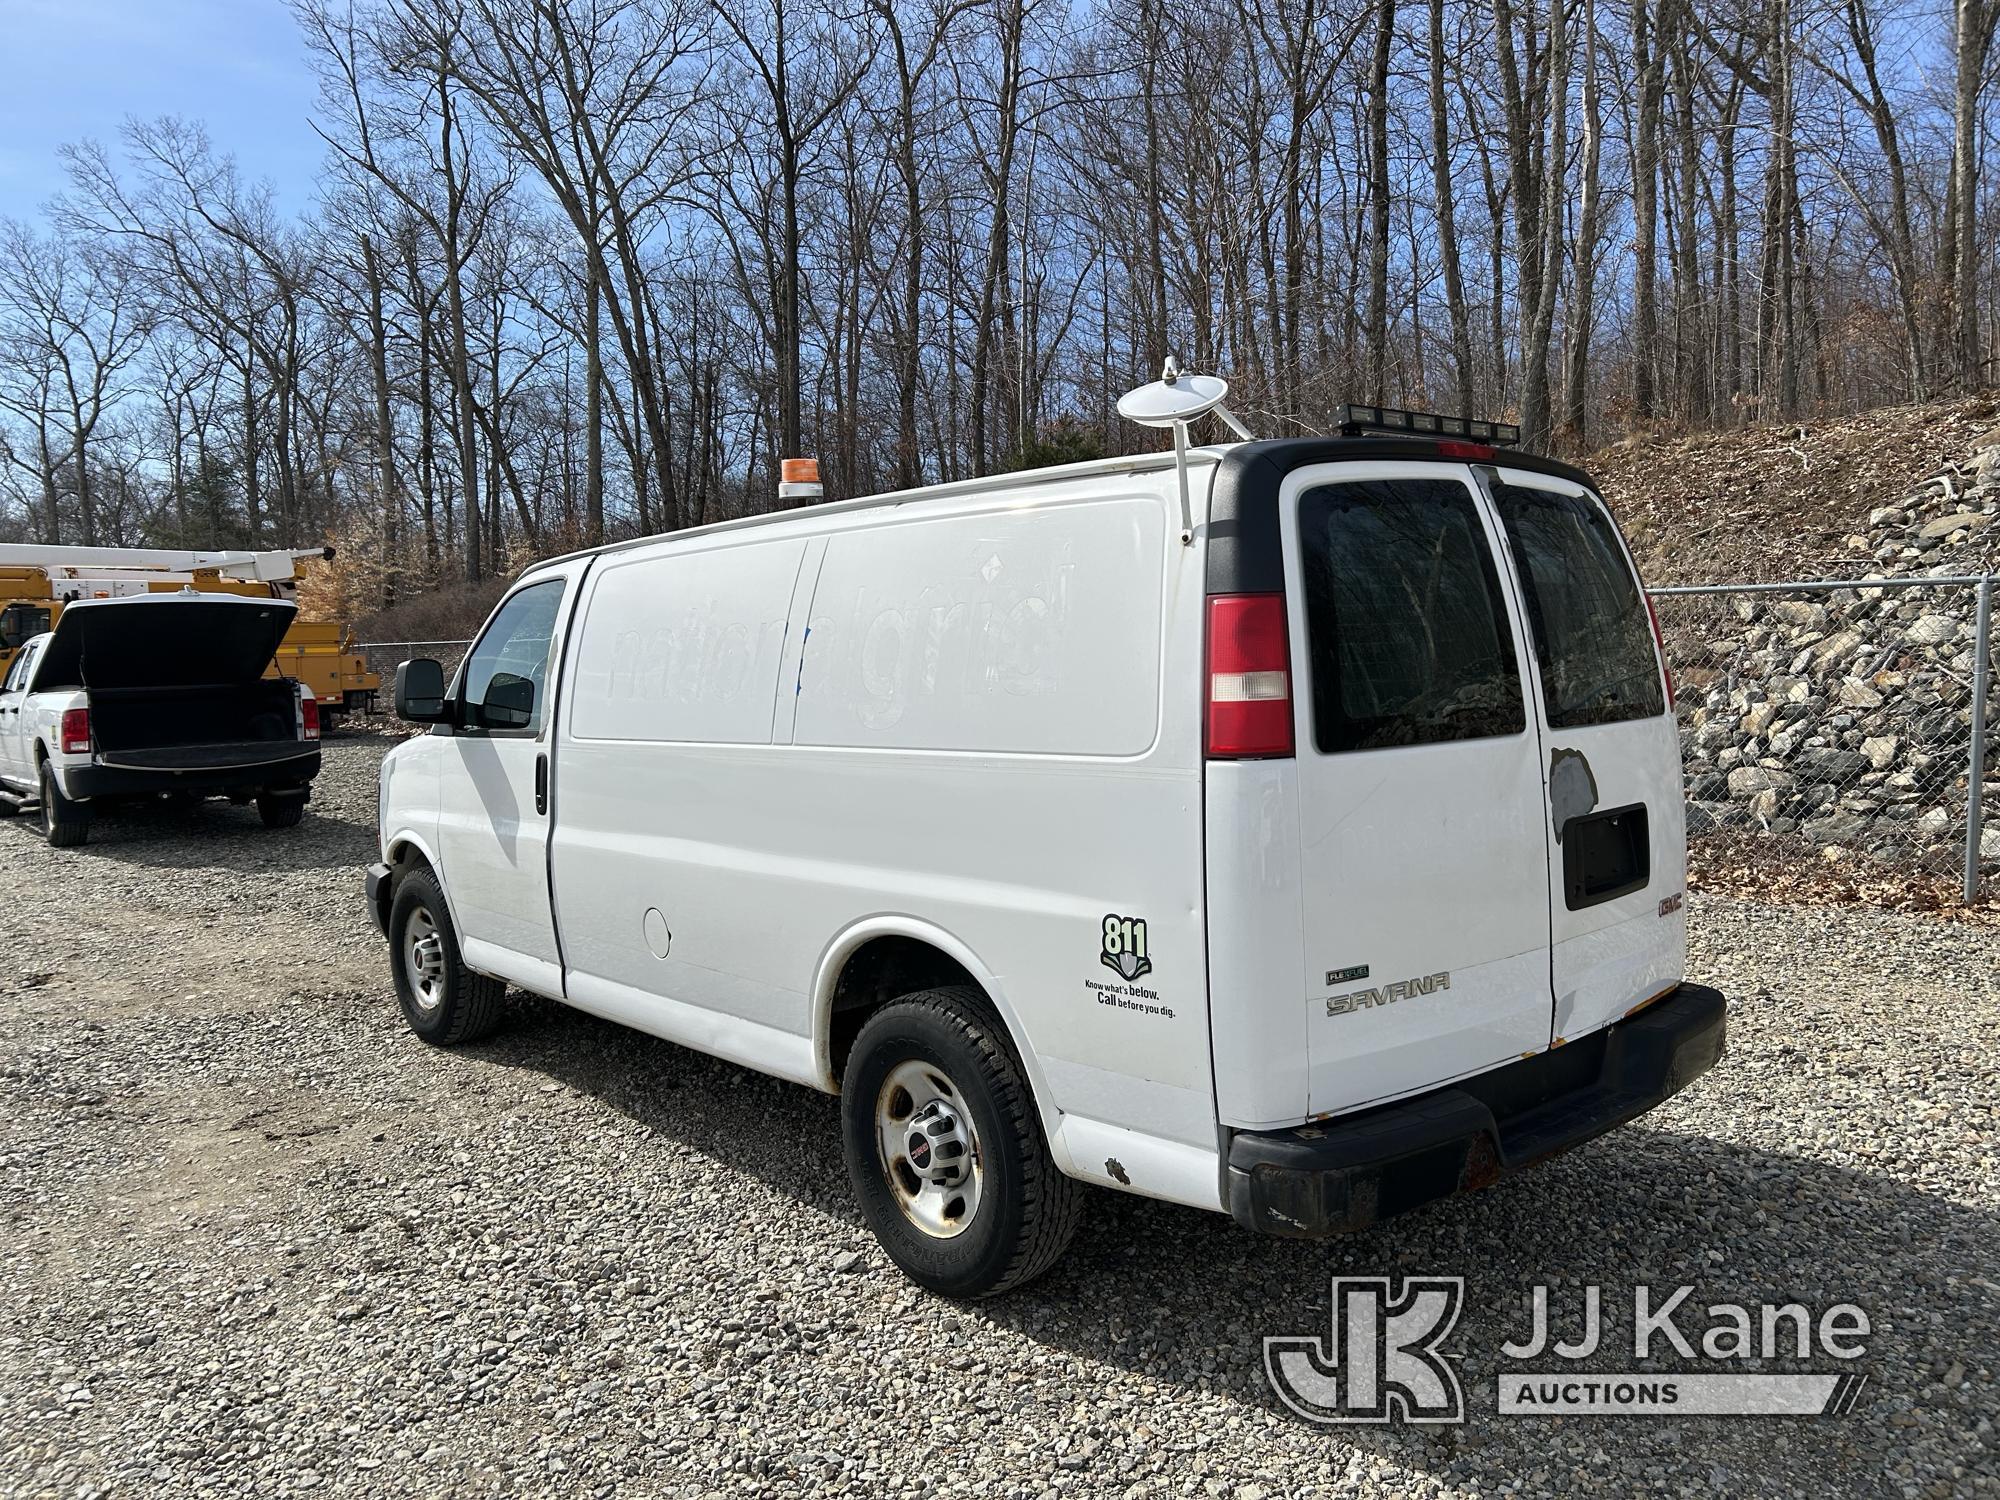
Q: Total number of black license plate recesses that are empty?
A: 1